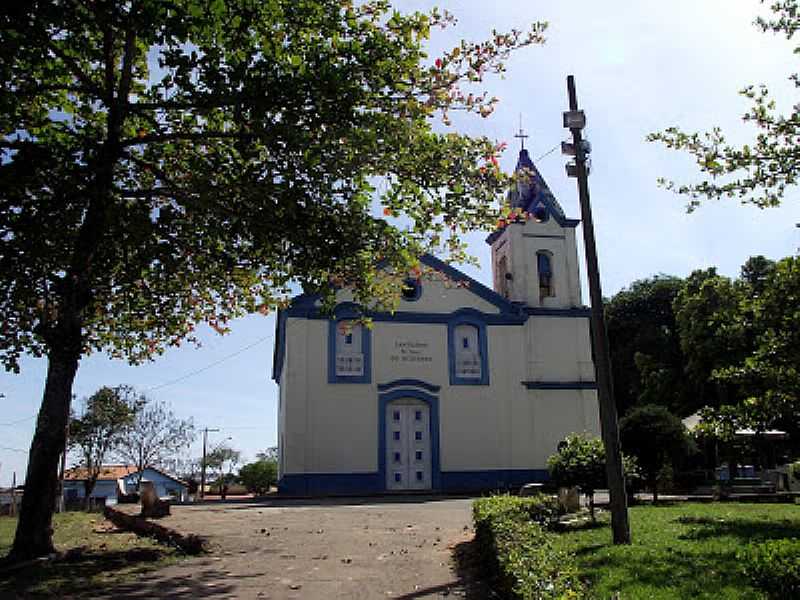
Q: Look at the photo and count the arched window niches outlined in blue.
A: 2